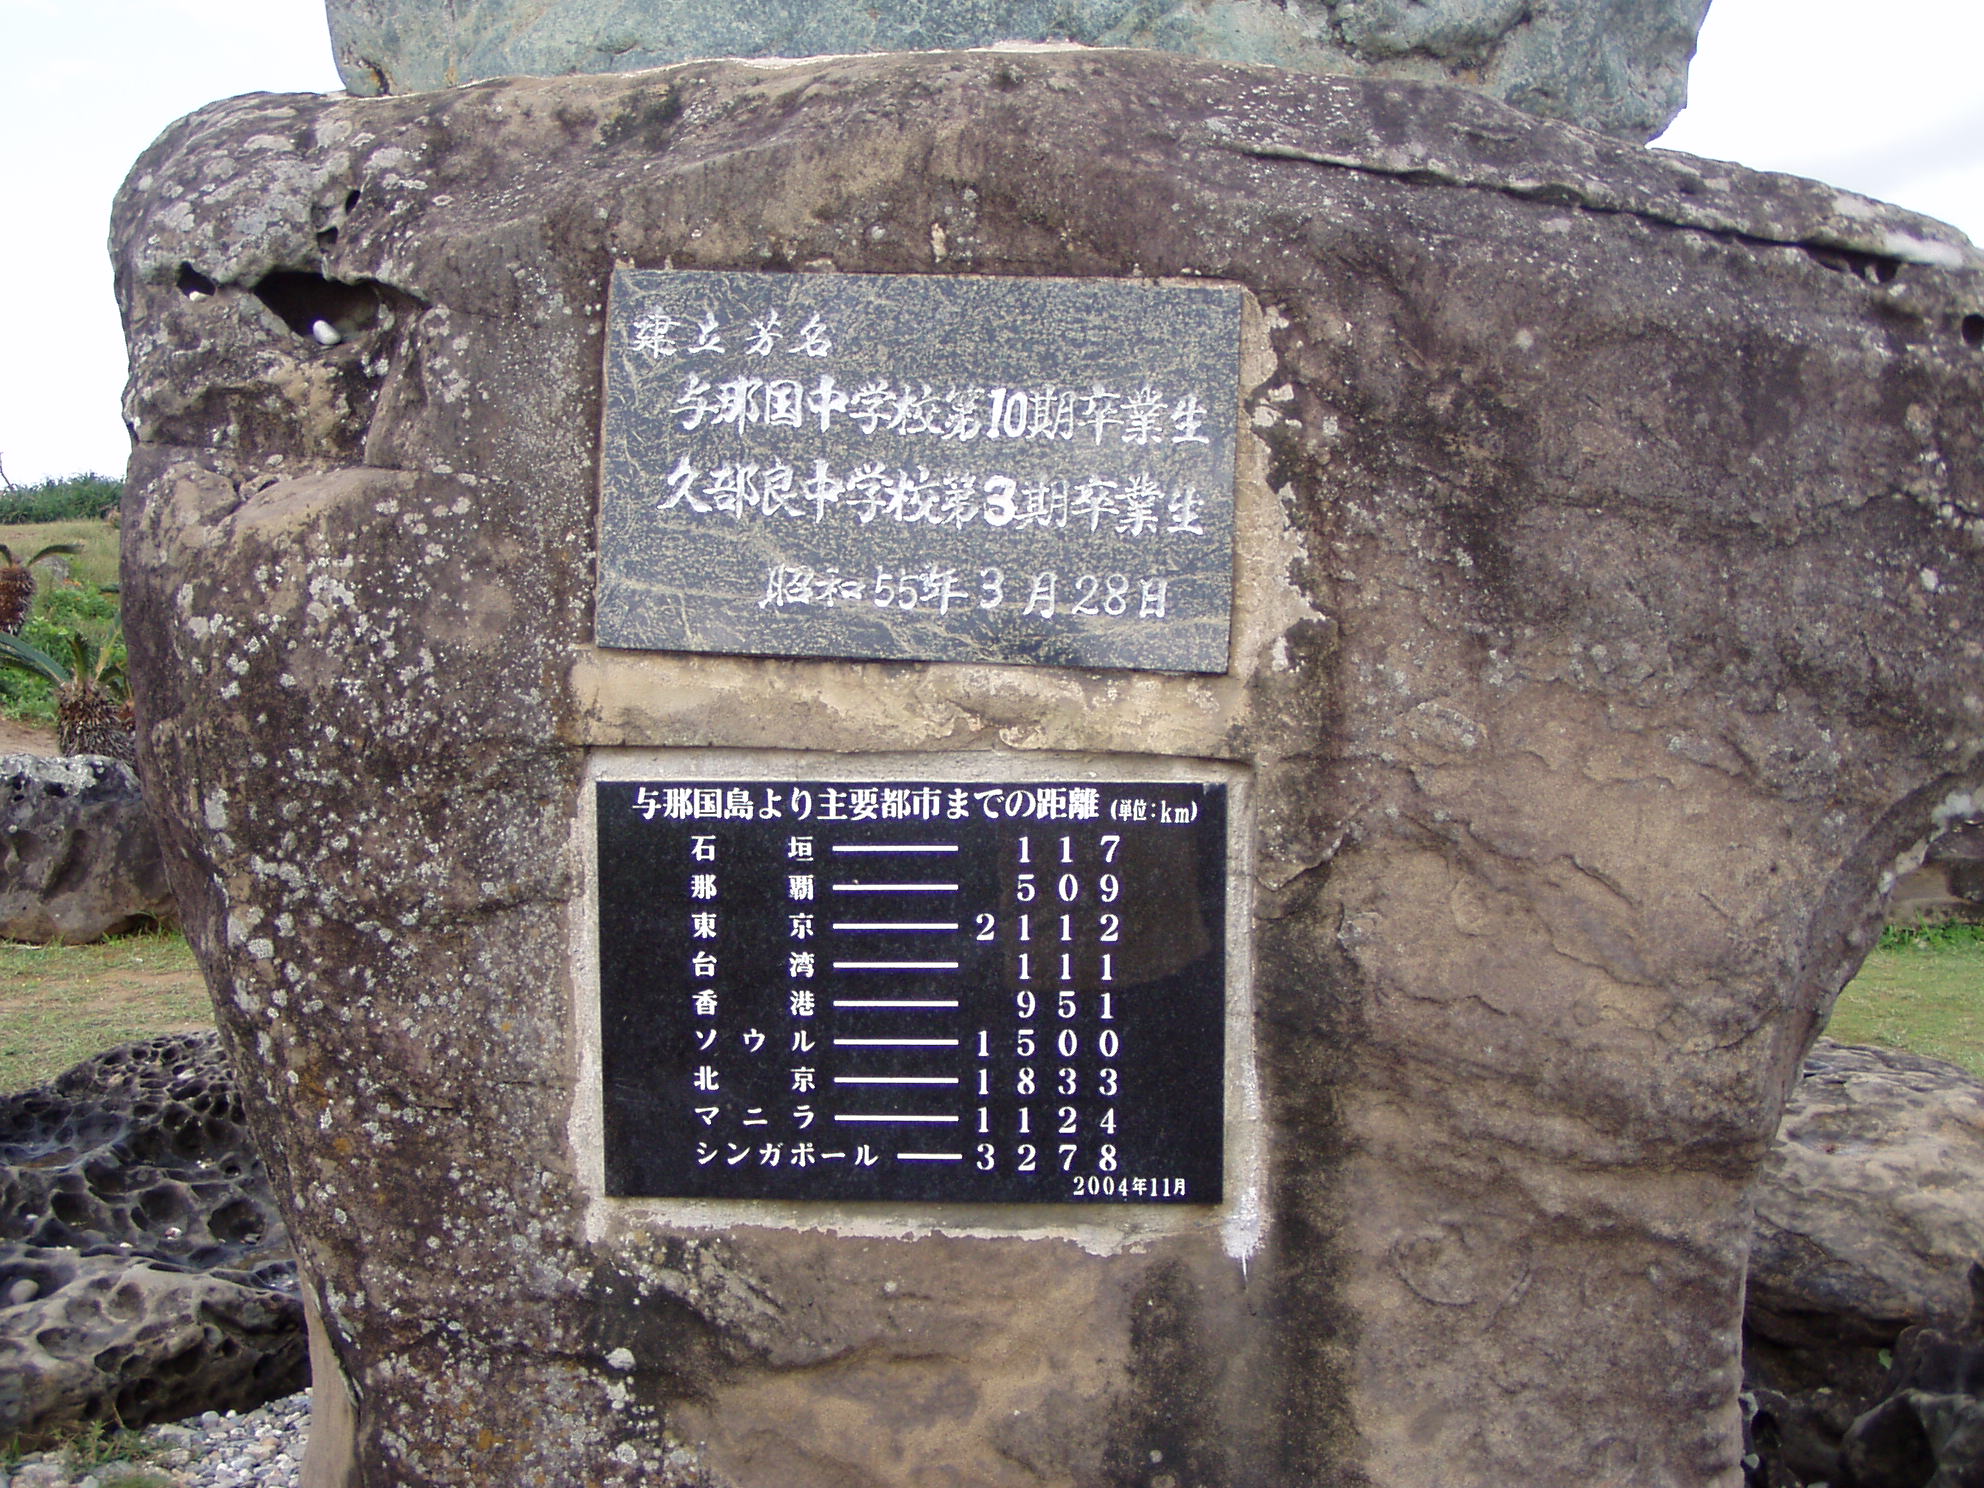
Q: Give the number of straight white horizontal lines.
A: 9